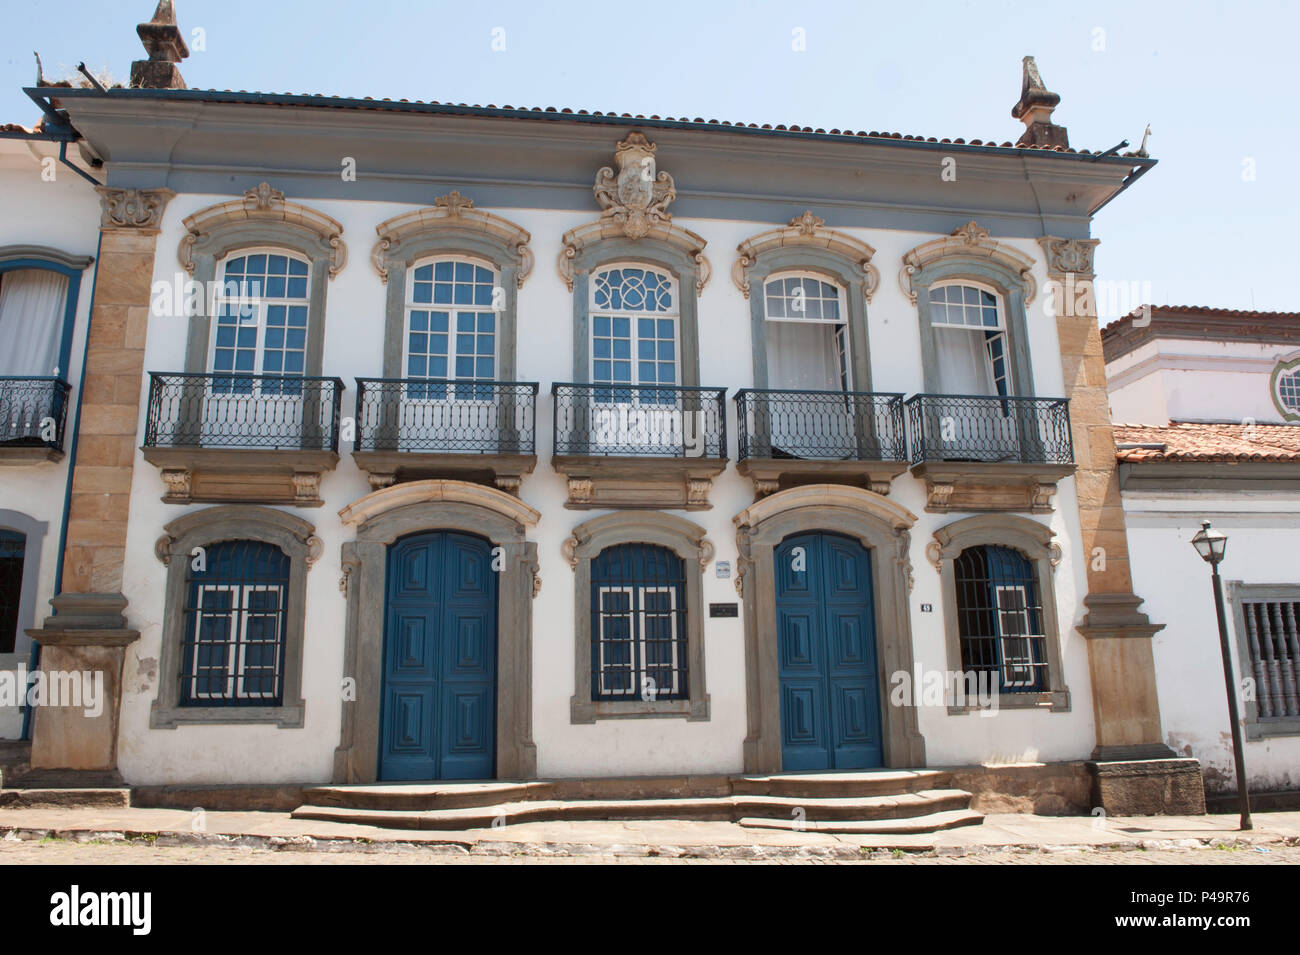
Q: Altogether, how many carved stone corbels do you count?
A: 10